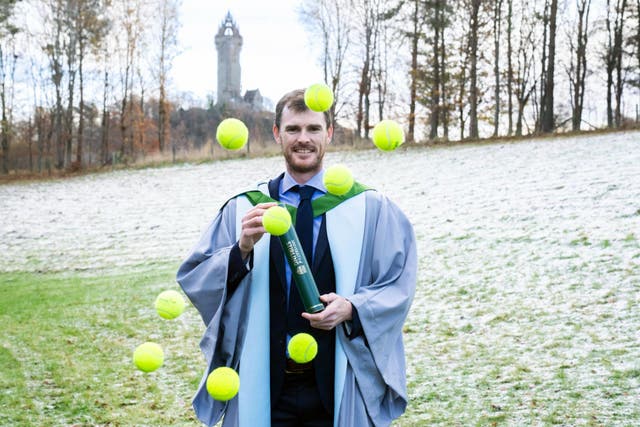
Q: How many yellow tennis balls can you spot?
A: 9